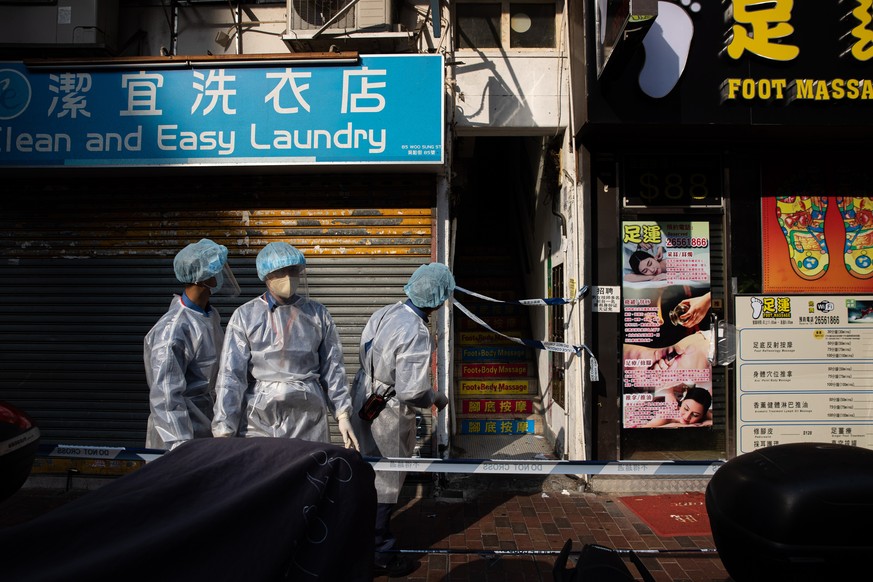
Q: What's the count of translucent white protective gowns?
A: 3